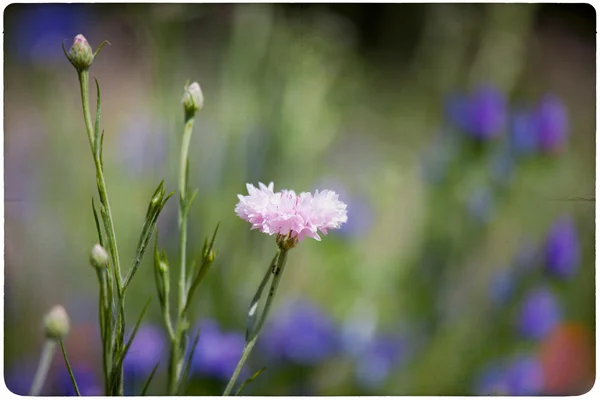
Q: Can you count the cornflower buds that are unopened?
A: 4